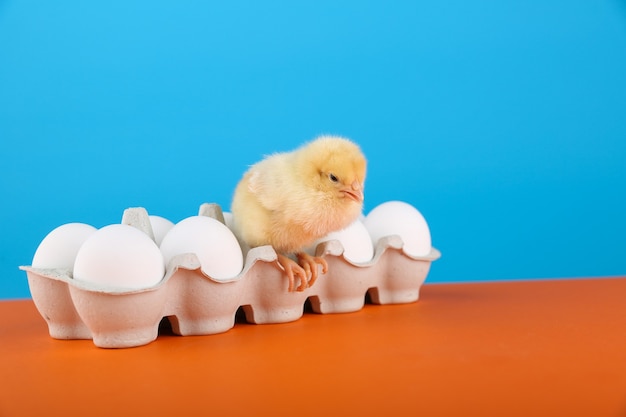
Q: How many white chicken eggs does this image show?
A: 7